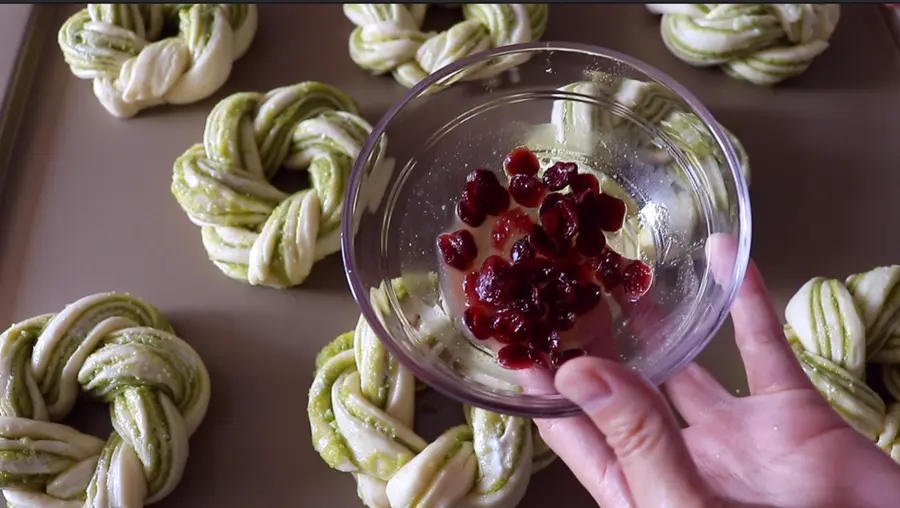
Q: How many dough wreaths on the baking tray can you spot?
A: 8